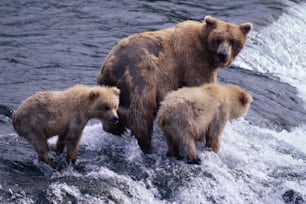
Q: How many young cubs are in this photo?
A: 2